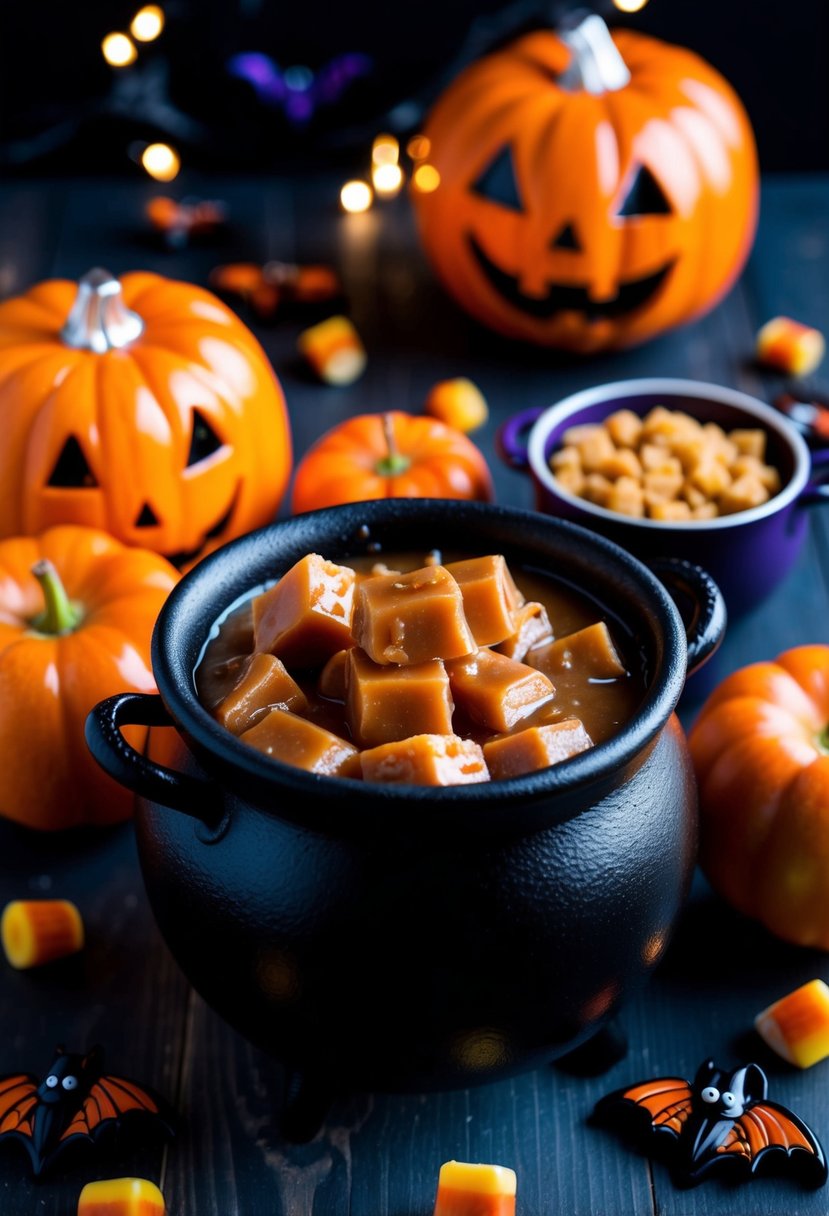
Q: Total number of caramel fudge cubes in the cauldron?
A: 12